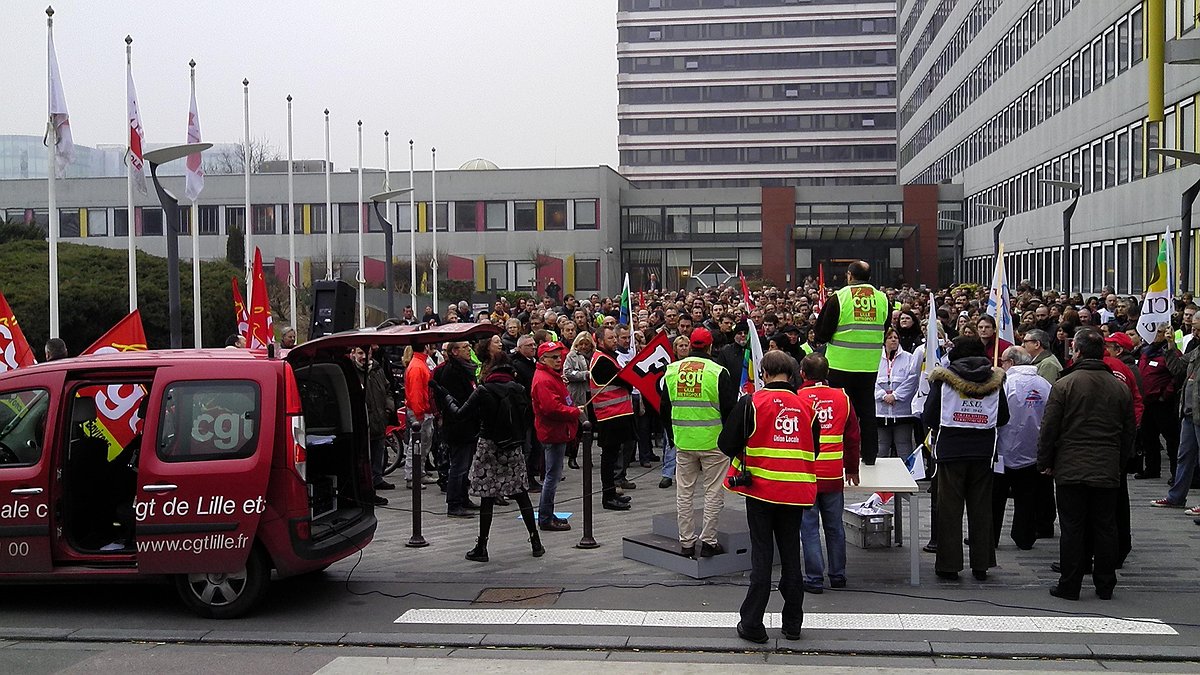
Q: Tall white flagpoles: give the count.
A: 10